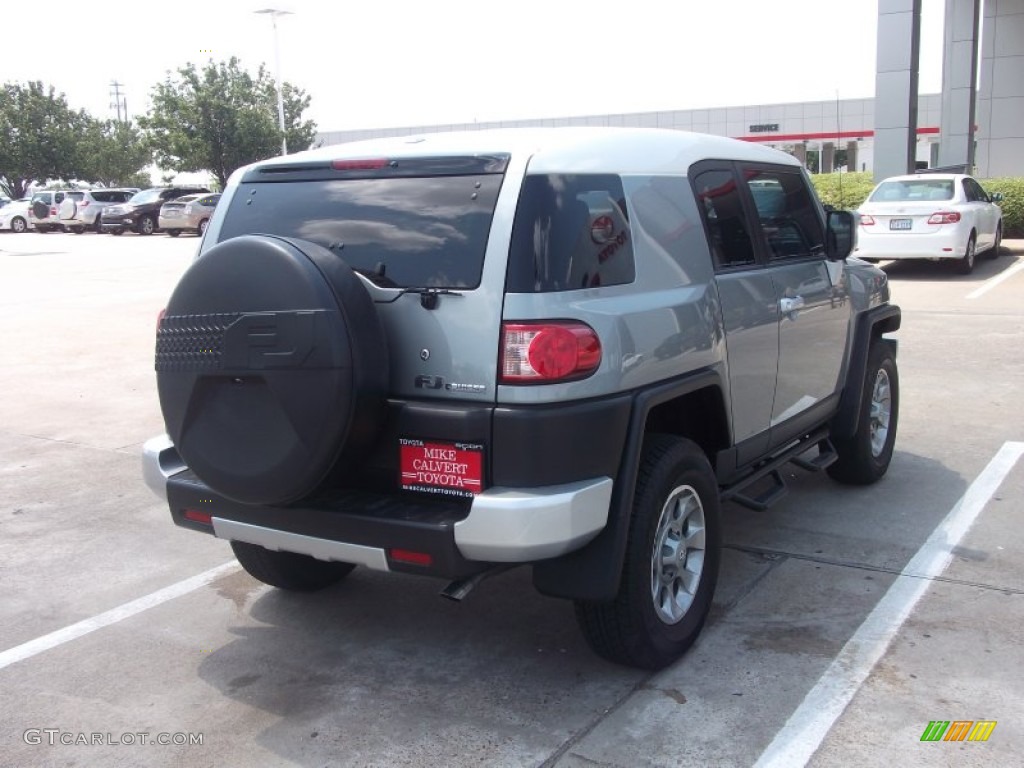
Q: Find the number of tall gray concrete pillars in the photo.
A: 3